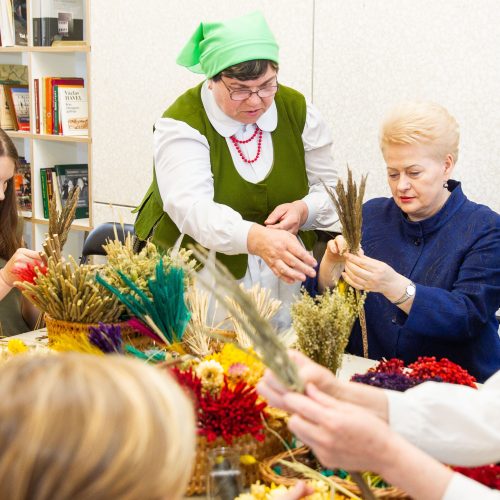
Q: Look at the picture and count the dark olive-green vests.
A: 1